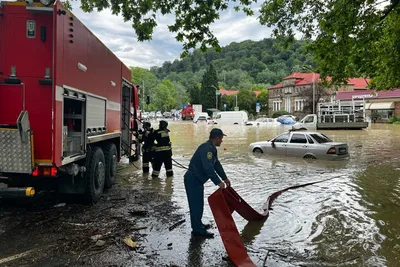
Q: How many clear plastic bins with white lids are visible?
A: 0